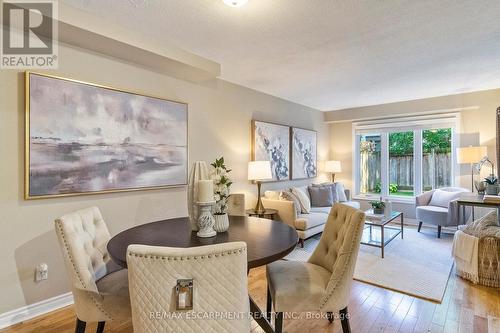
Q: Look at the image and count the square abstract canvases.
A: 2